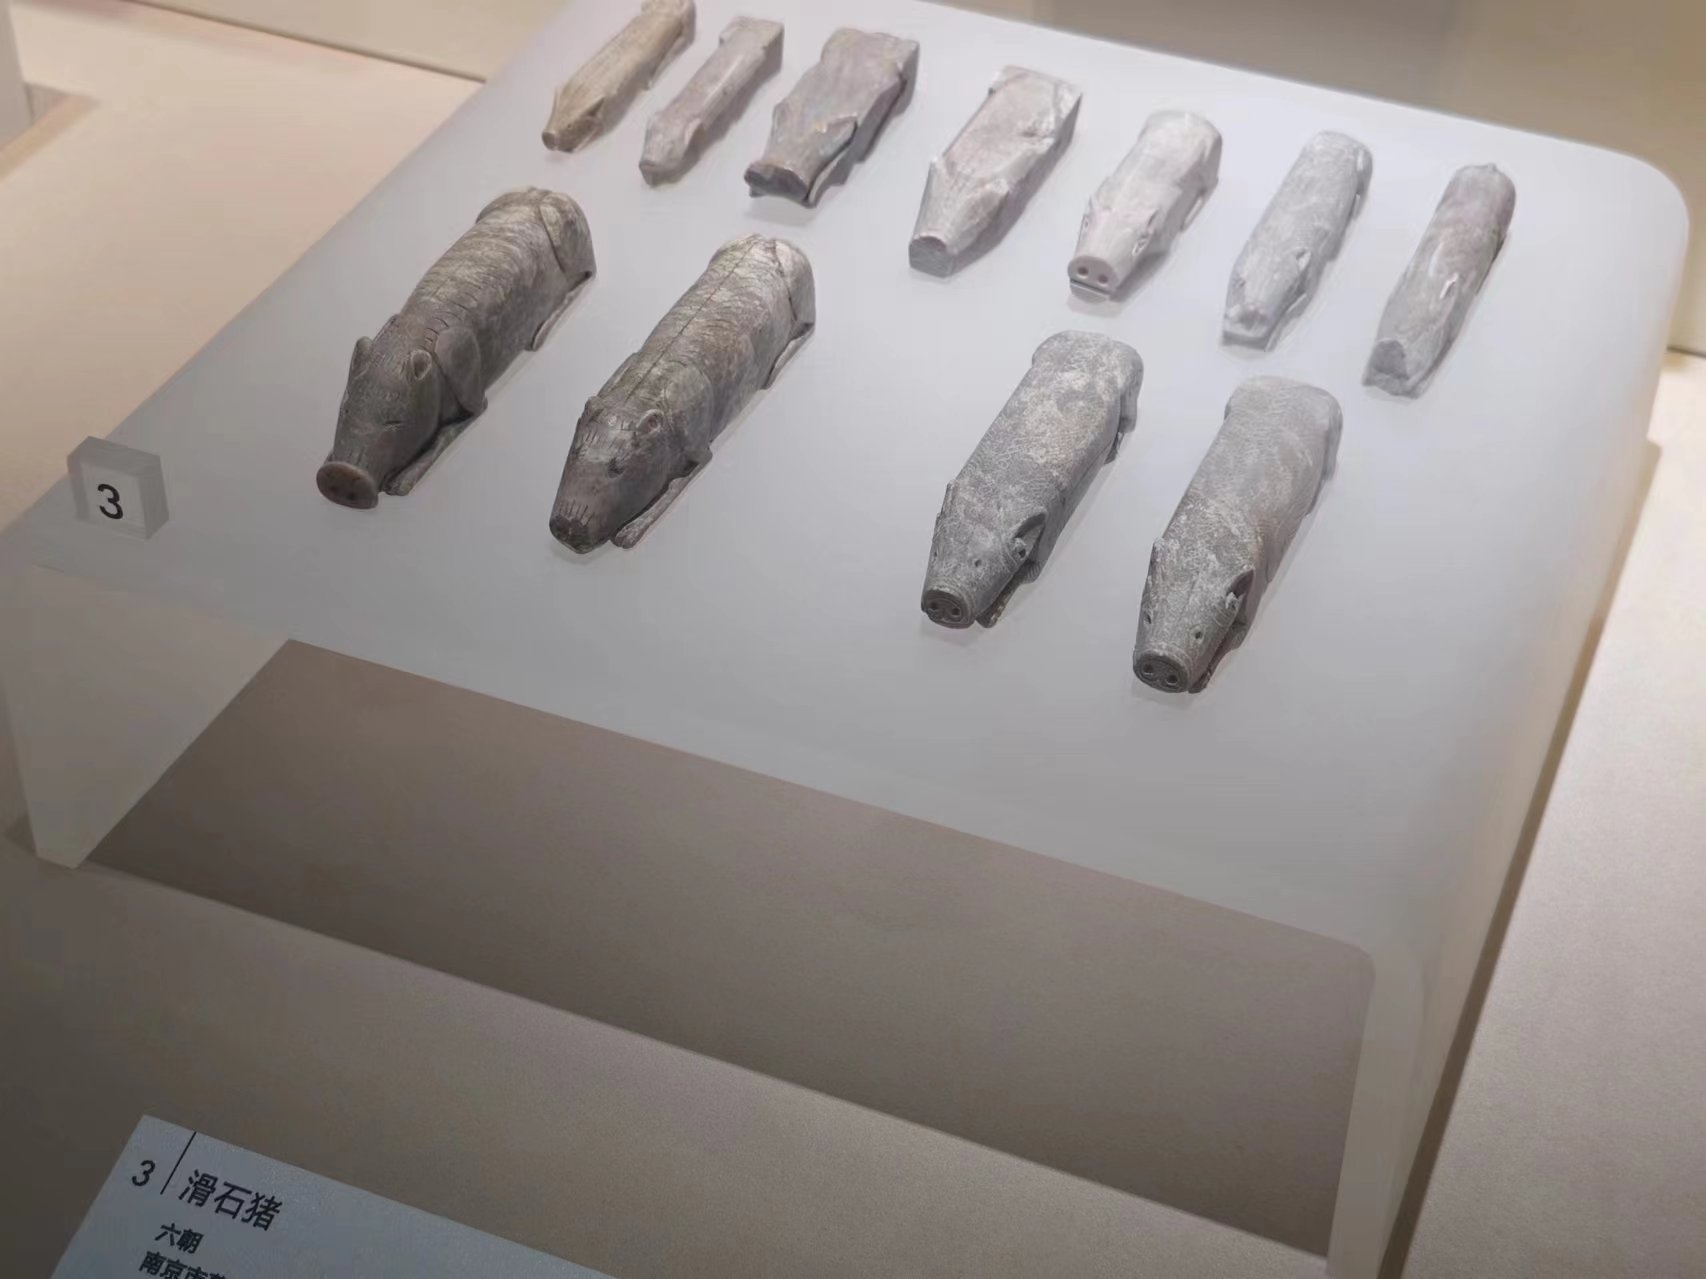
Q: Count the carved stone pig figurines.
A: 11